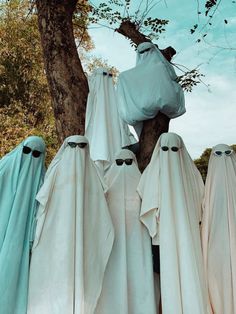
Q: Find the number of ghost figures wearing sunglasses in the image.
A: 7